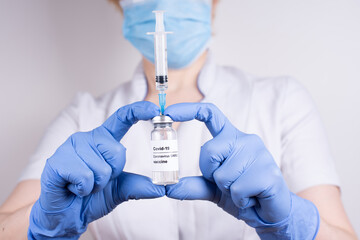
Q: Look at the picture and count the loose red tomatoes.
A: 0